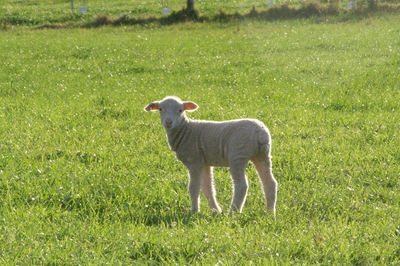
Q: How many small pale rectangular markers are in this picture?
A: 4